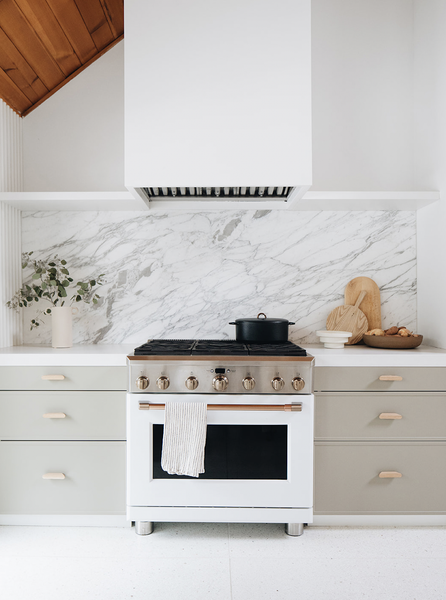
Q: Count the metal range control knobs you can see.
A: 7